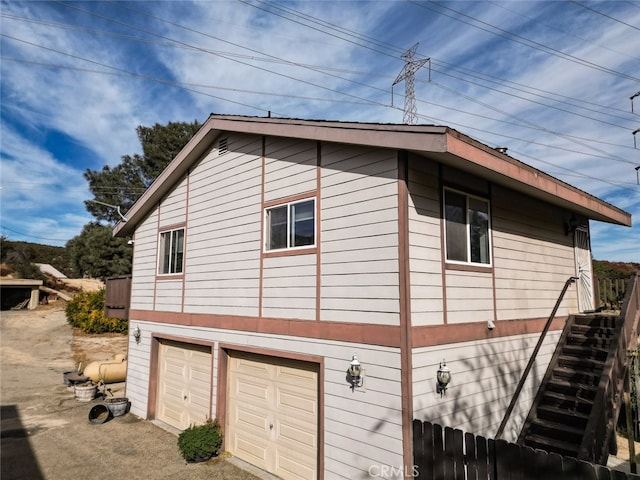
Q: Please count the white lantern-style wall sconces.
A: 3